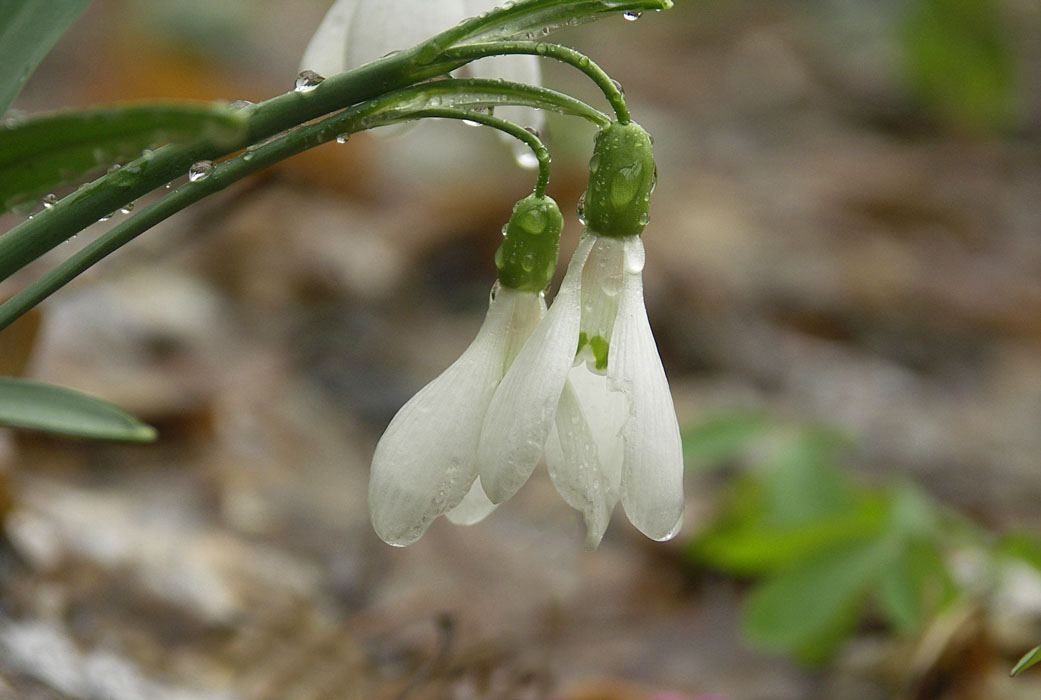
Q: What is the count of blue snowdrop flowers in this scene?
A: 0